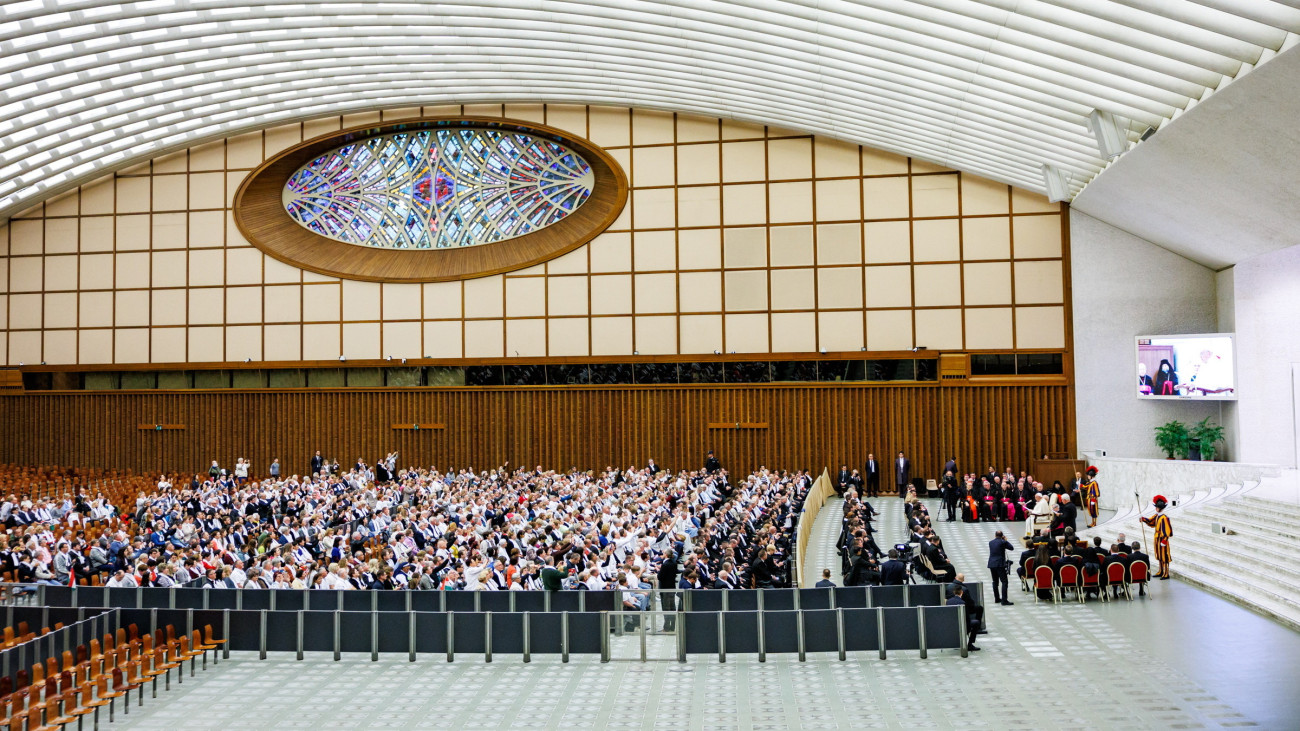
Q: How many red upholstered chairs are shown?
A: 10